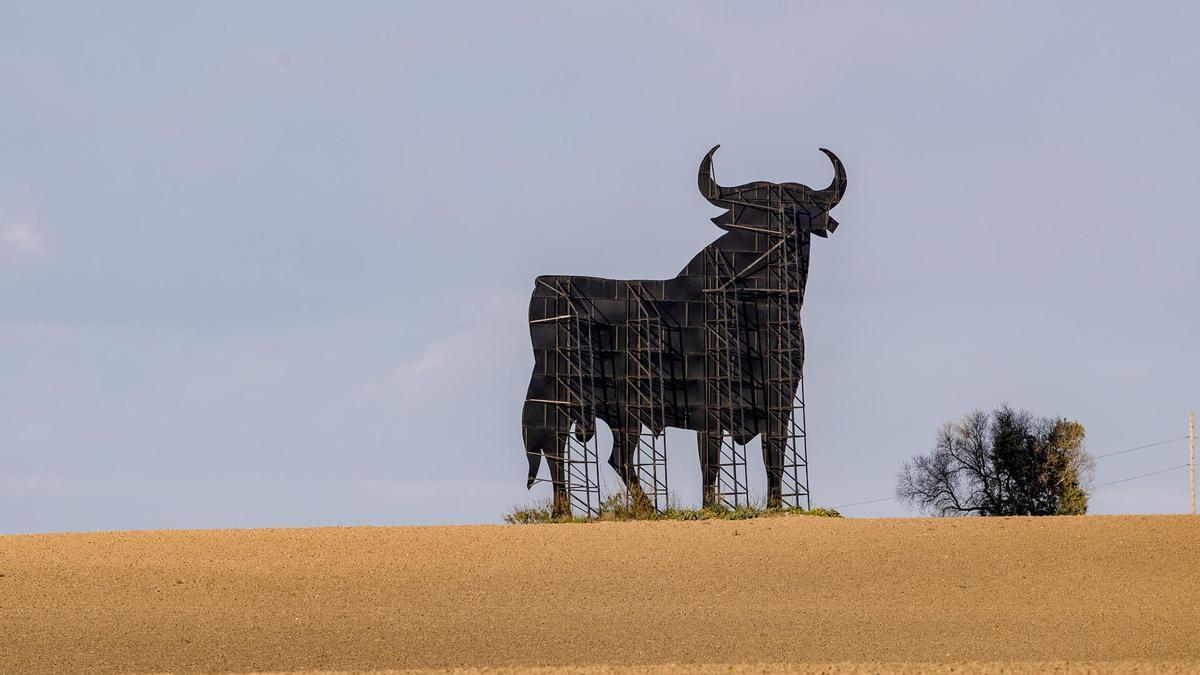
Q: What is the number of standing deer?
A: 0